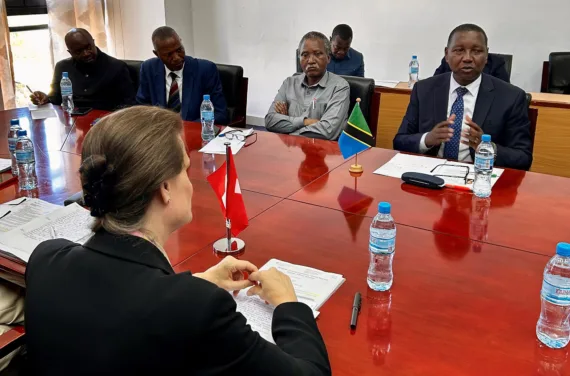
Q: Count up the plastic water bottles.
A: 8